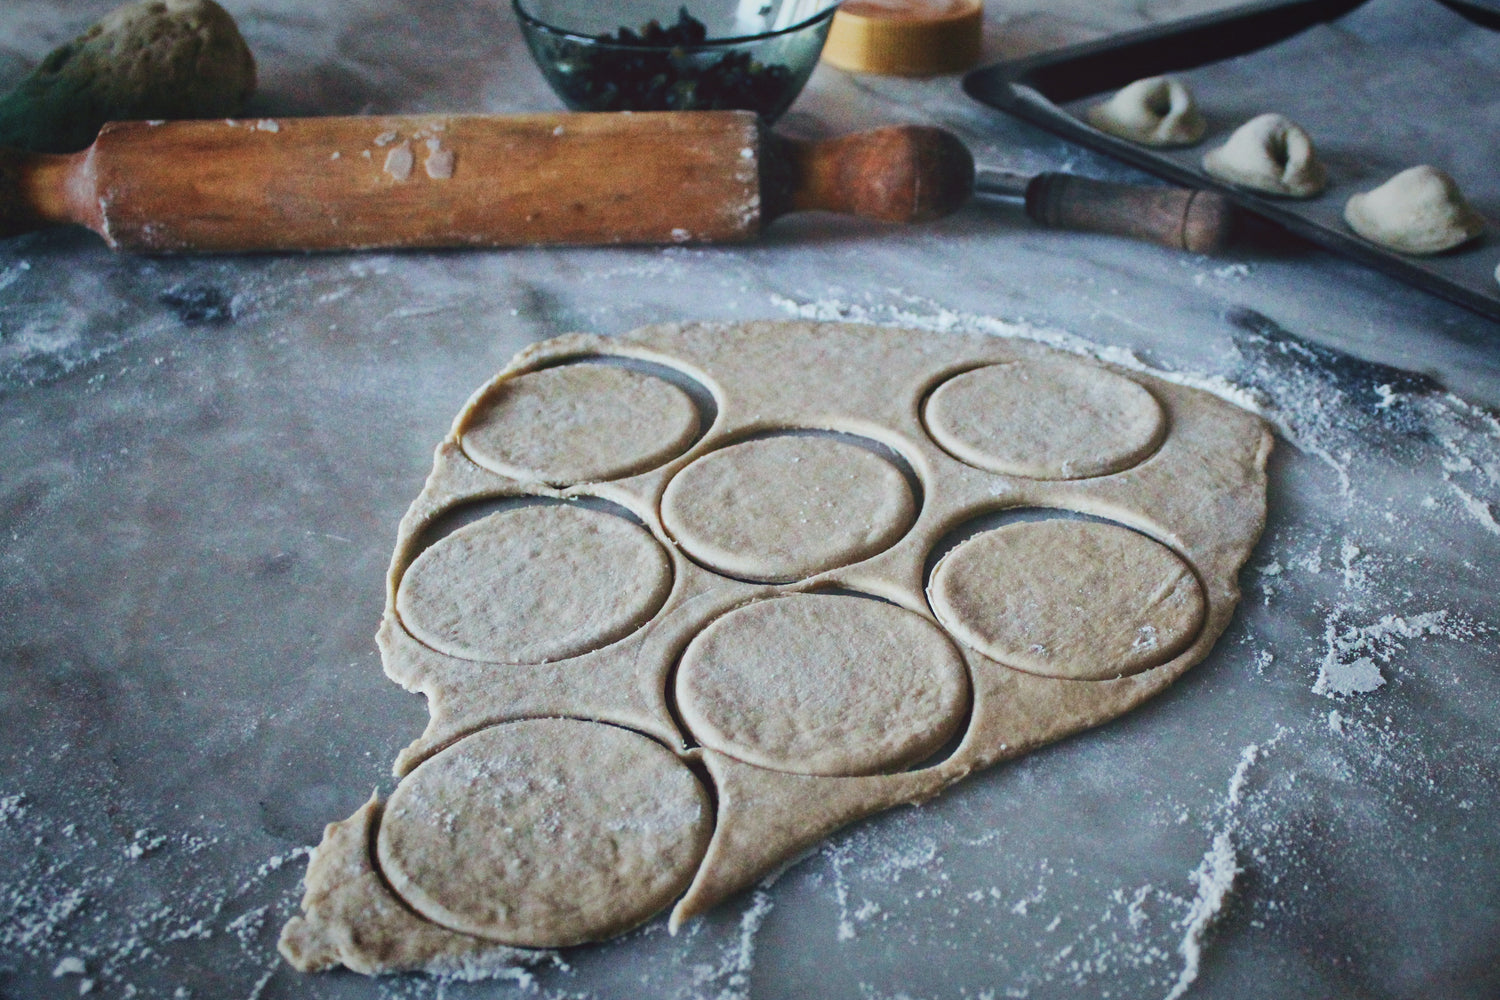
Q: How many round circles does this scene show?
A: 7